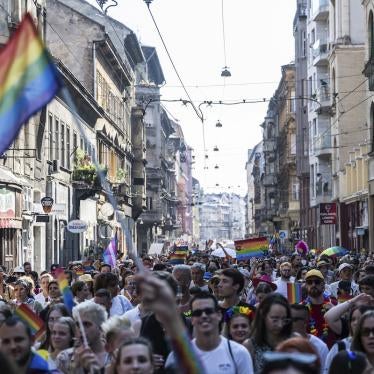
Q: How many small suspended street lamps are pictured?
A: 5